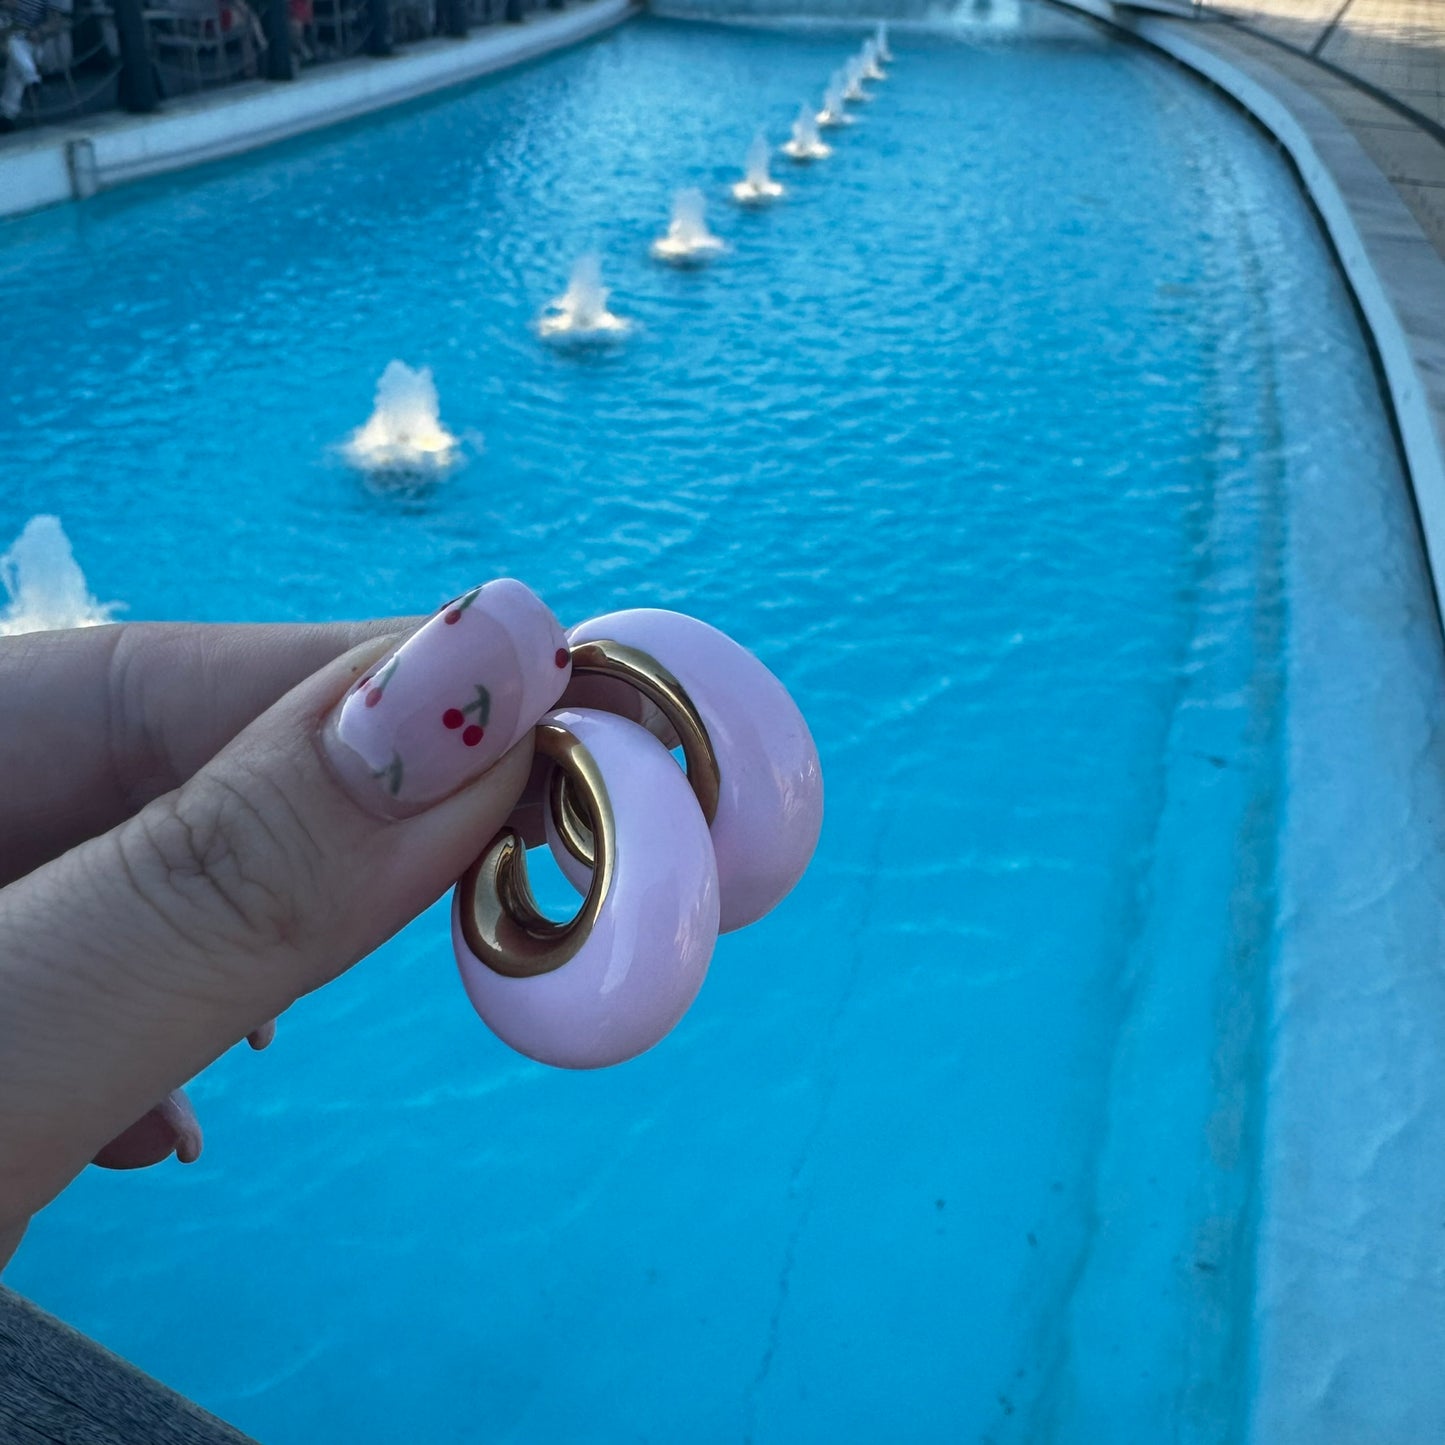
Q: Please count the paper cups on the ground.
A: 0